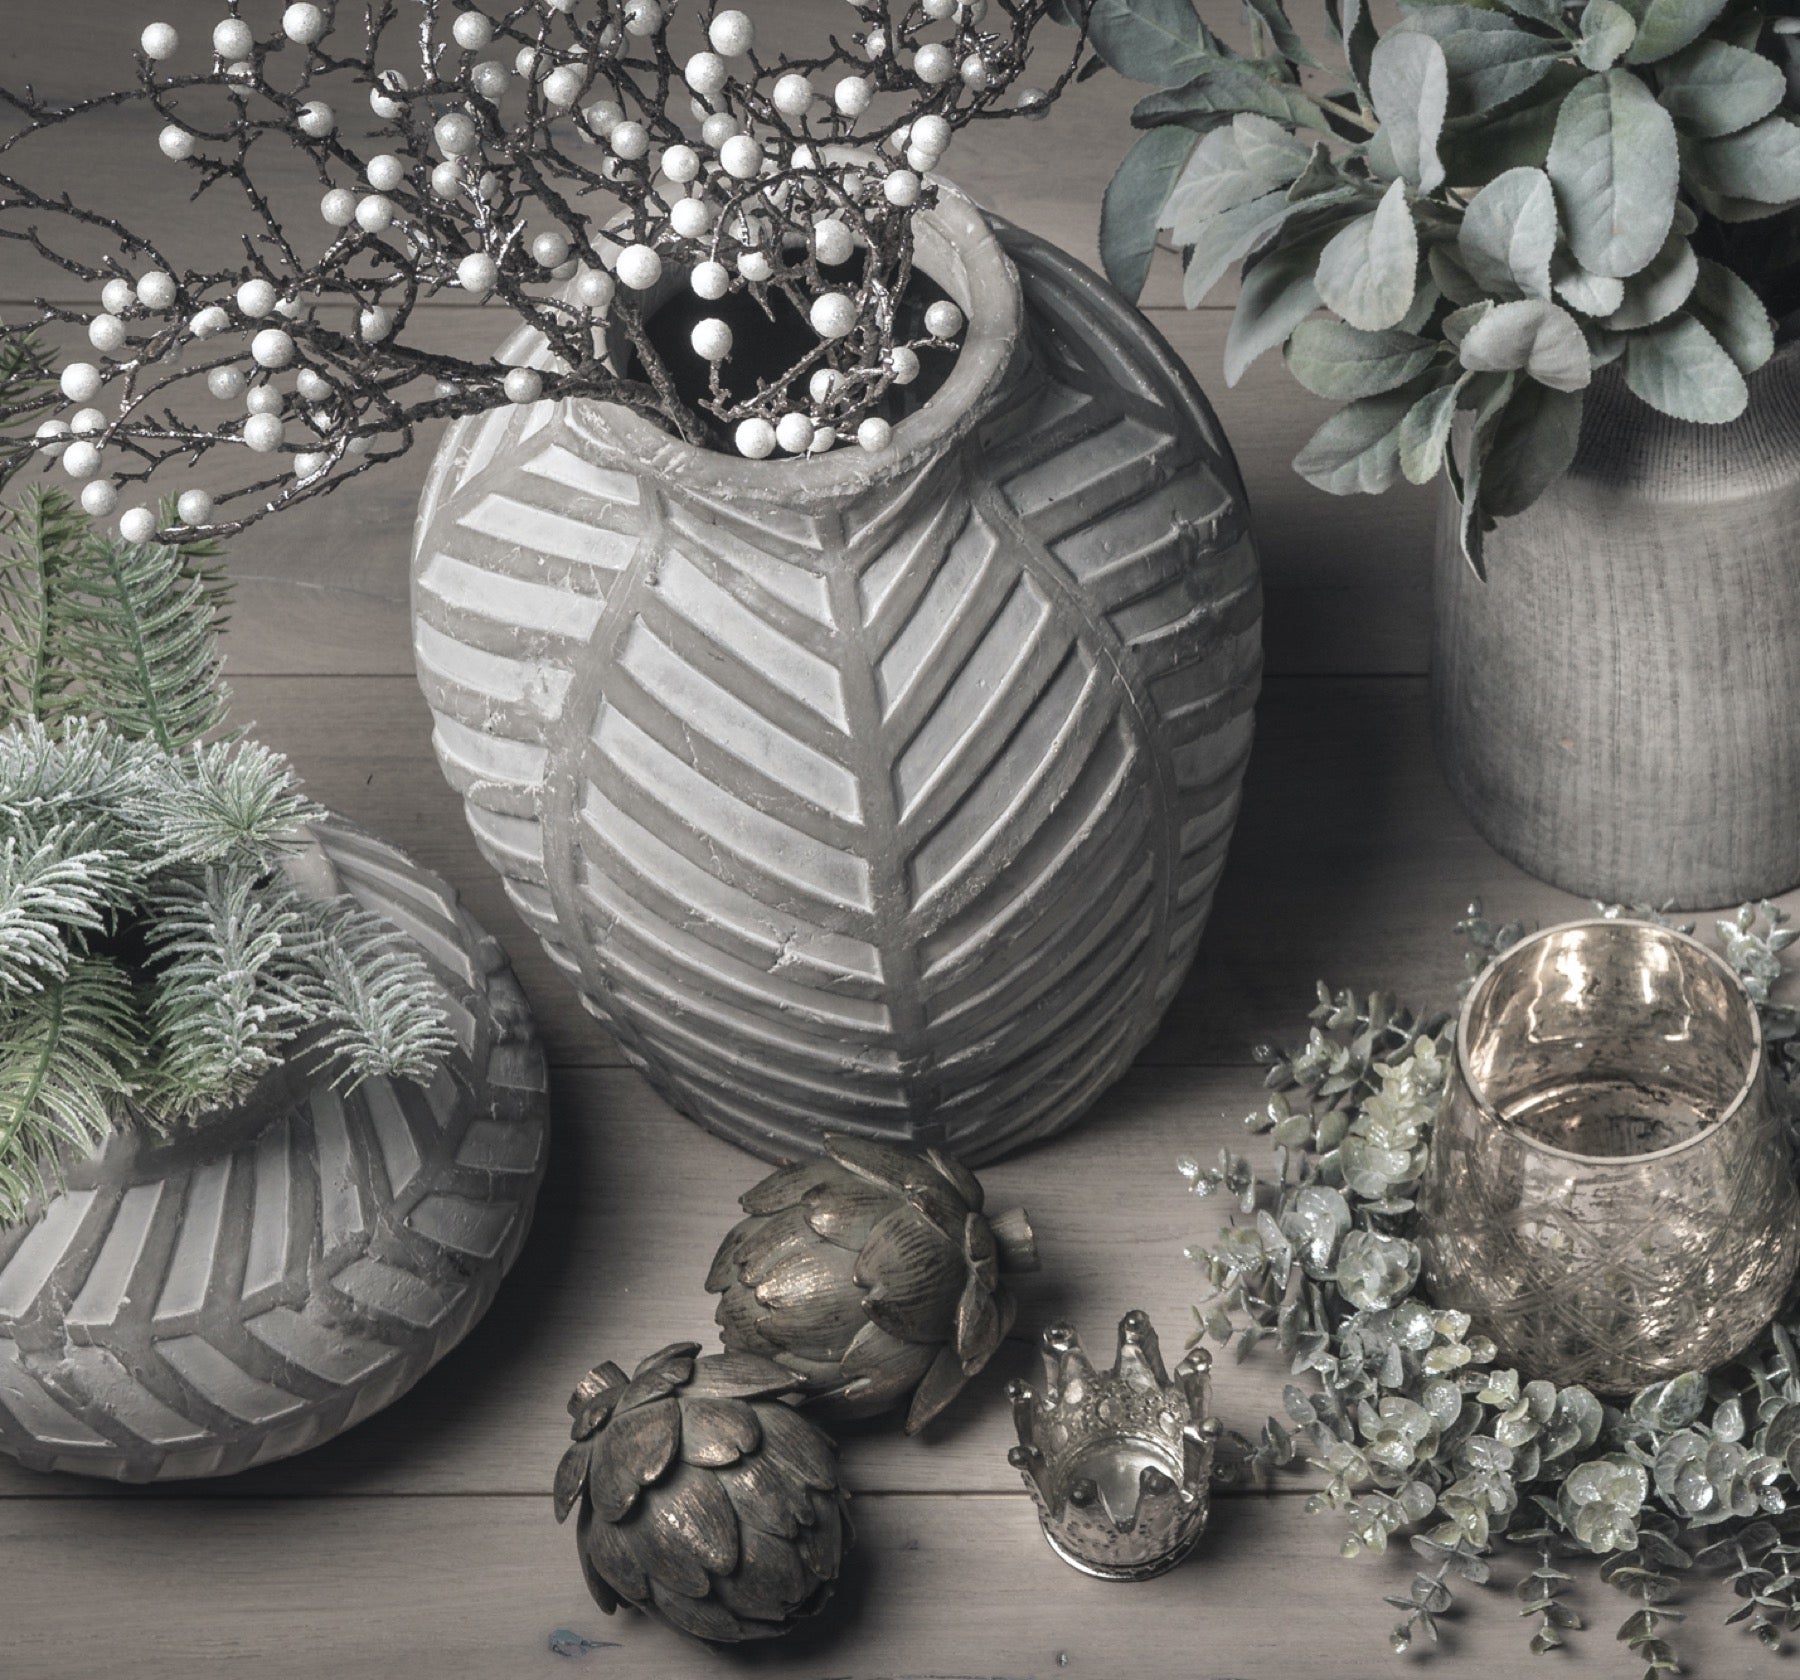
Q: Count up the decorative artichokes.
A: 2